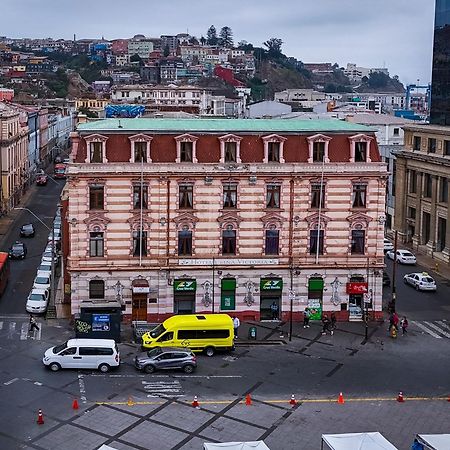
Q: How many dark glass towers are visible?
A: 1